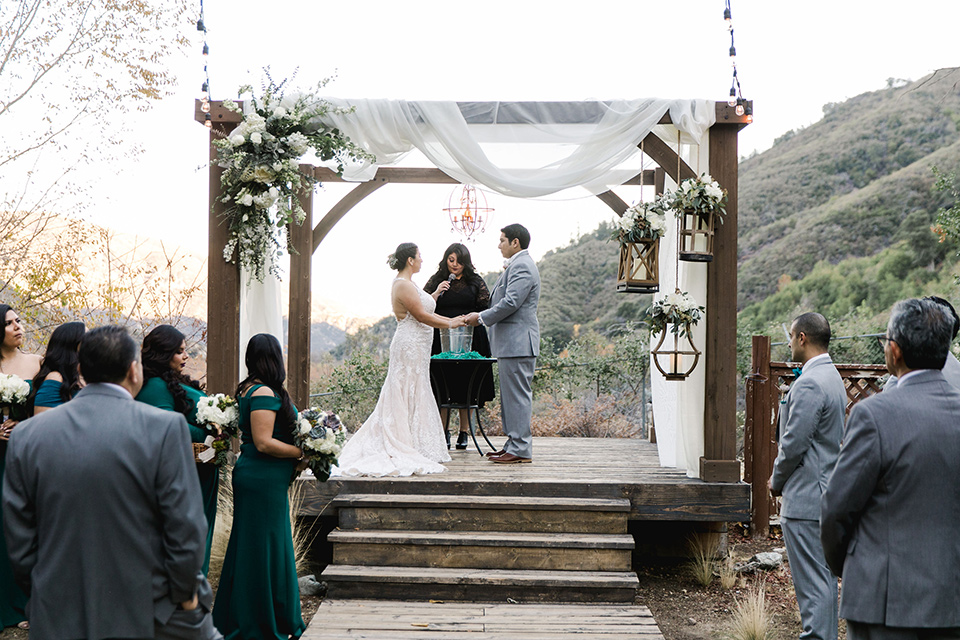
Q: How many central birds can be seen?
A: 0